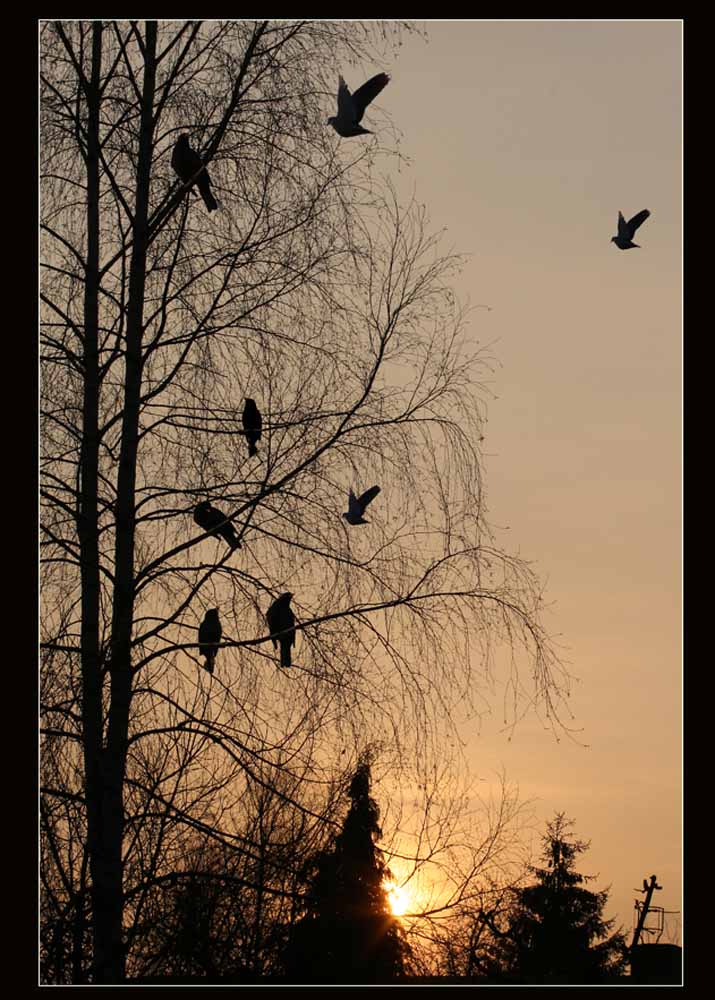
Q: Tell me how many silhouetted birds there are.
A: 8